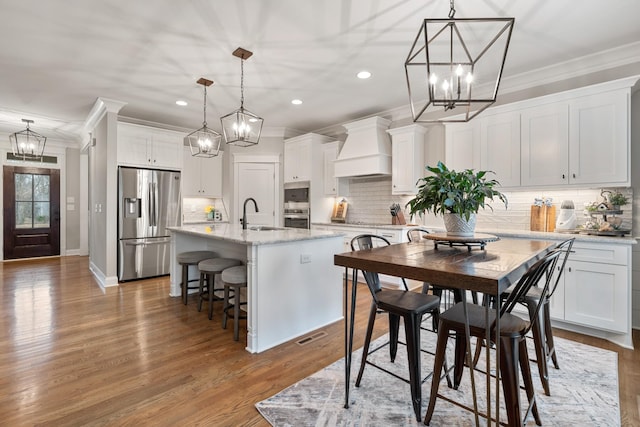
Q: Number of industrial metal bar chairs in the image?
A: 4